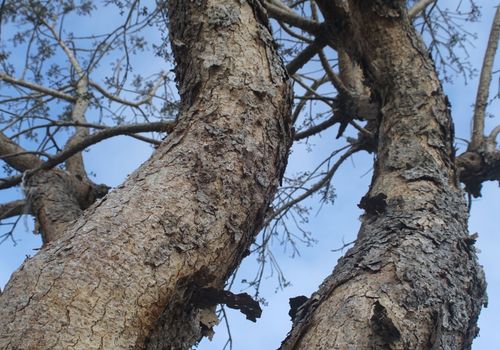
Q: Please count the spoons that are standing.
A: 0